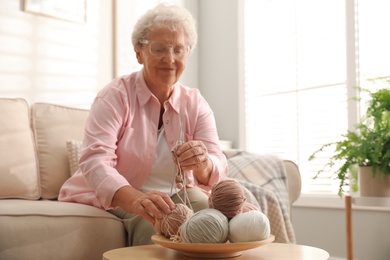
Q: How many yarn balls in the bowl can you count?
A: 5